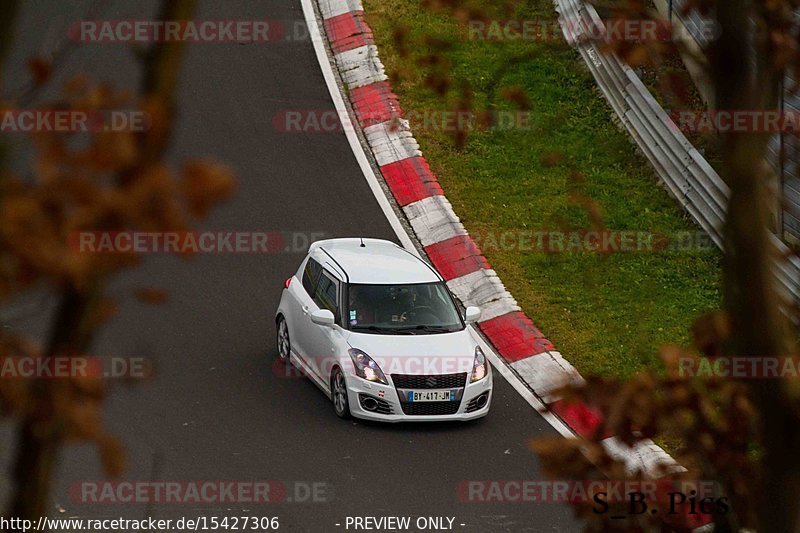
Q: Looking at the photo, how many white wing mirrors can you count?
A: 2